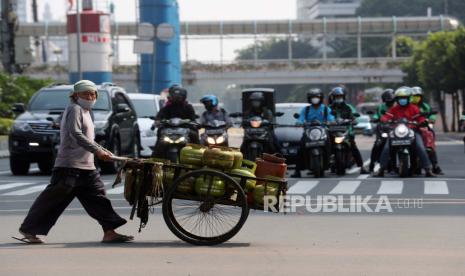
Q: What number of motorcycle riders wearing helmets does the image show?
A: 8